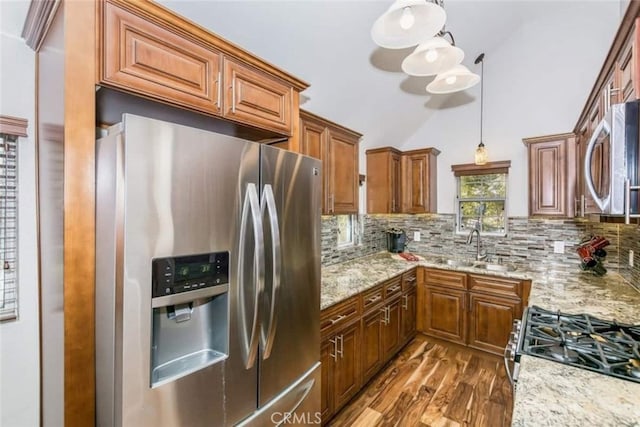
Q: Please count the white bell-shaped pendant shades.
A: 3